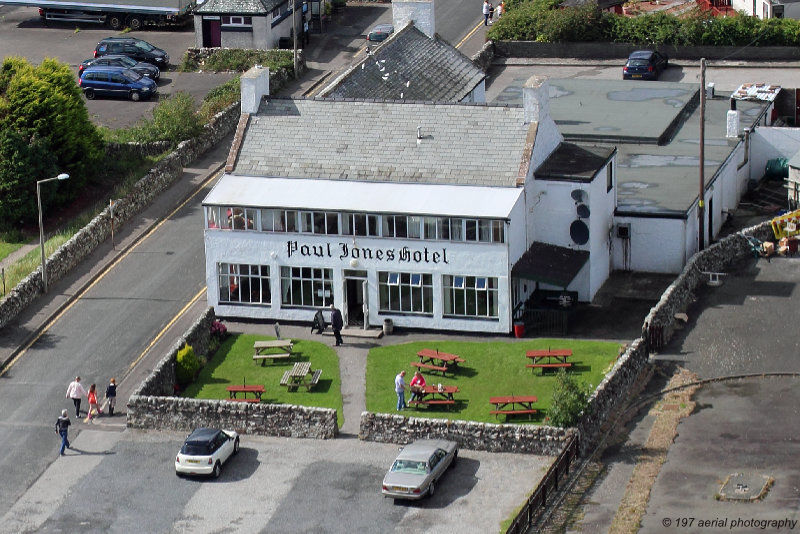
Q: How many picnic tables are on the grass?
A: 7